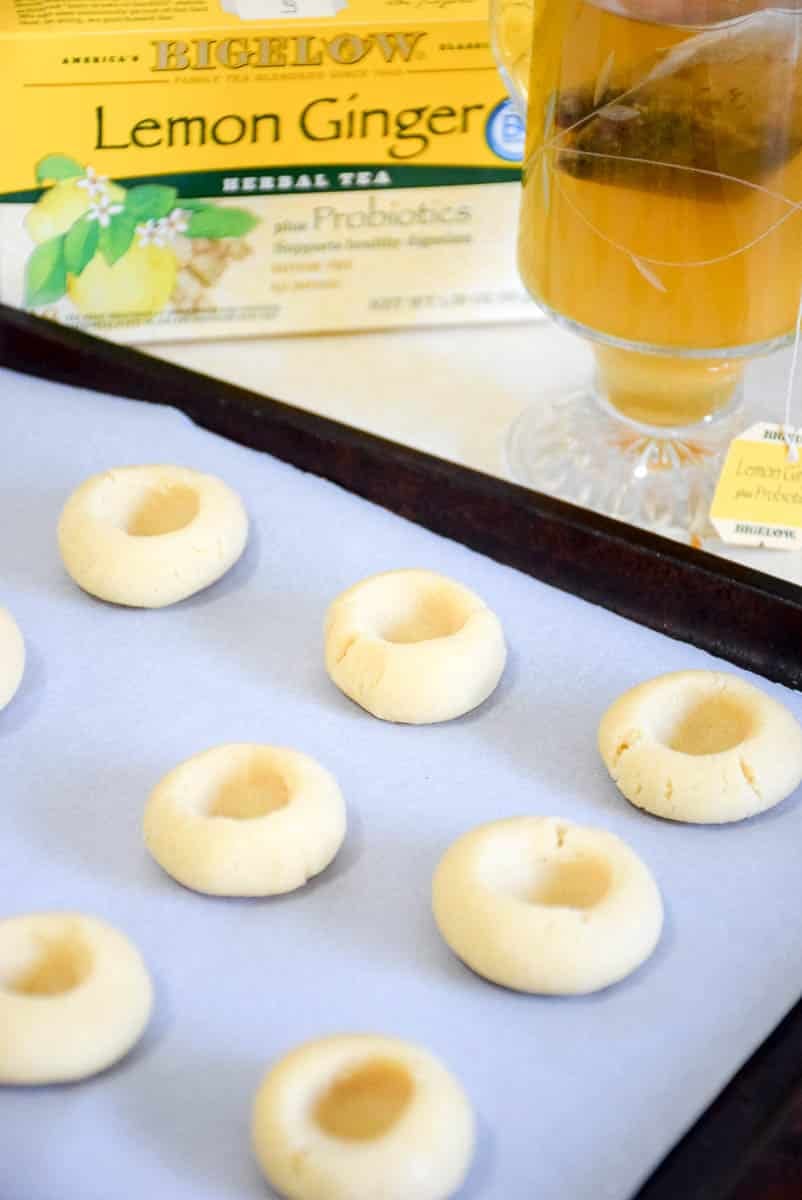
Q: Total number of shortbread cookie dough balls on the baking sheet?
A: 8